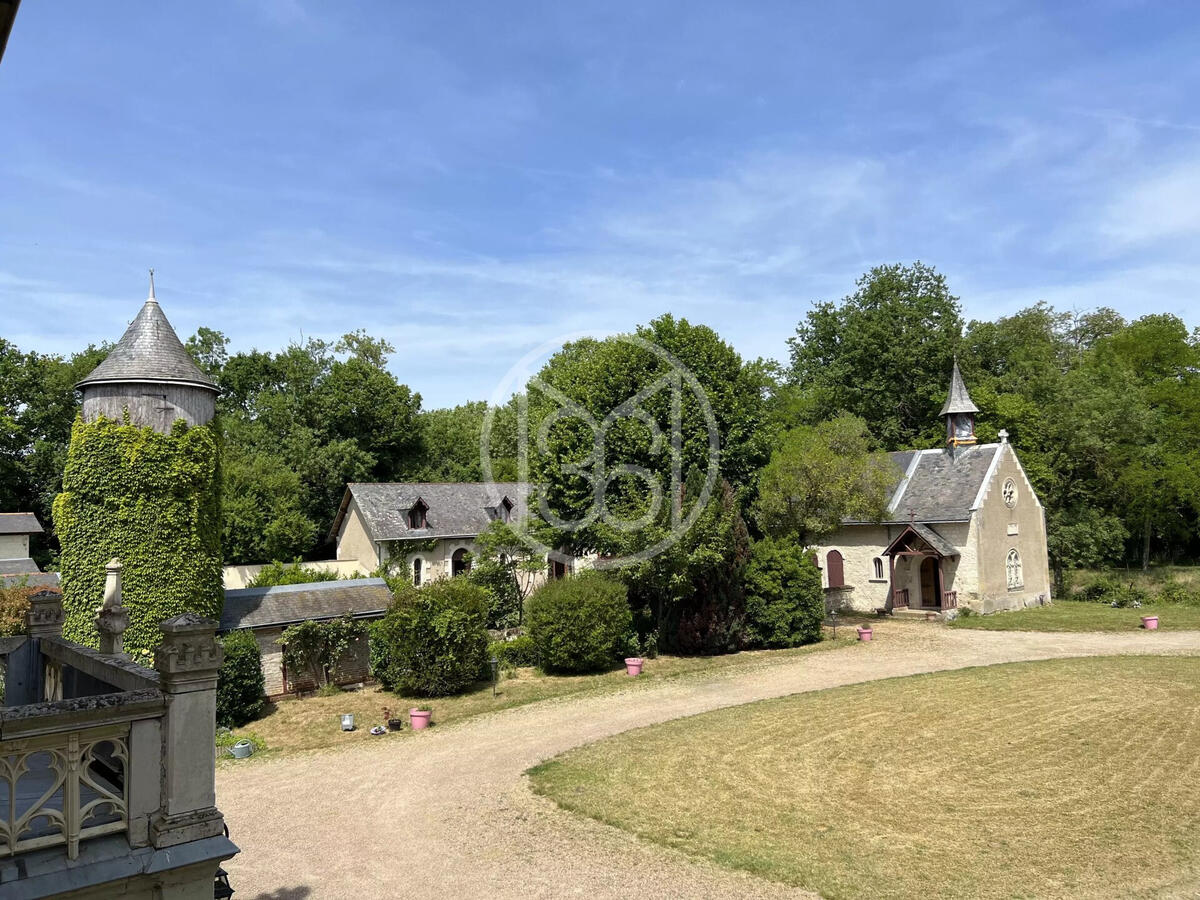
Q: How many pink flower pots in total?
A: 4